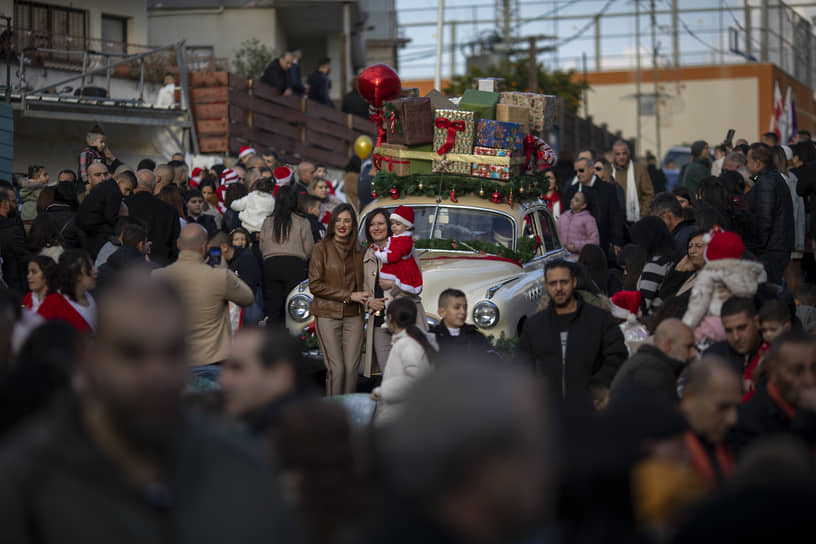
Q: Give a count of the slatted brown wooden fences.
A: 1